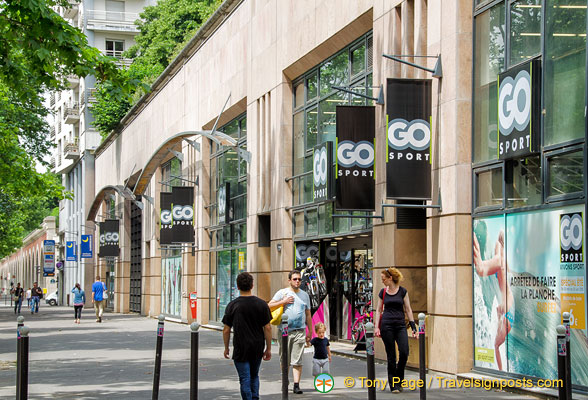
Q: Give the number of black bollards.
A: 9